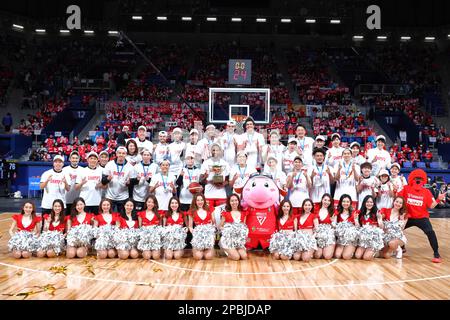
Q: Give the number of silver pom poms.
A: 15